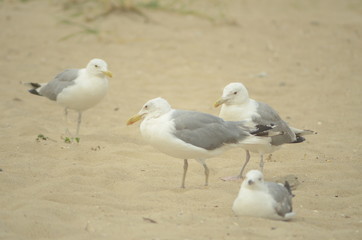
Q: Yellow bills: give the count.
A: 3